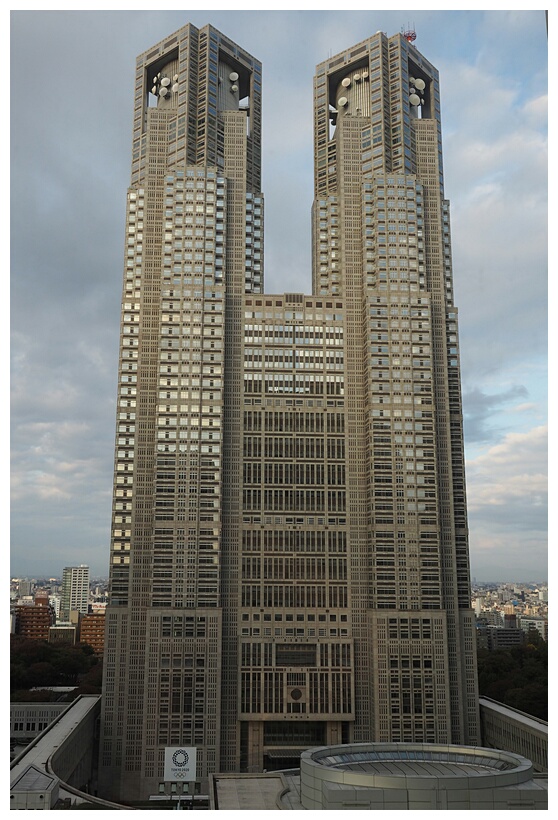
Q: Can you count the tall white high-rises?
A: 1